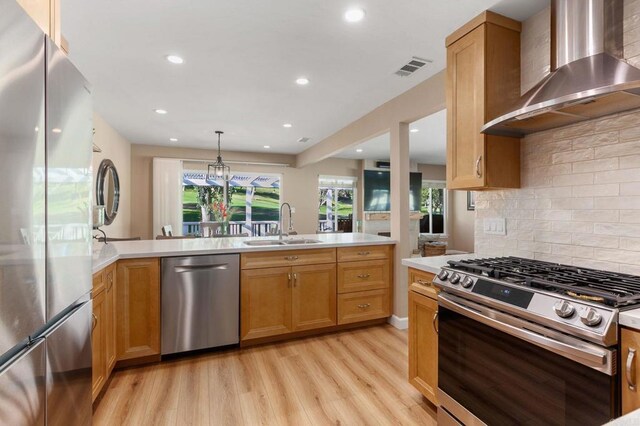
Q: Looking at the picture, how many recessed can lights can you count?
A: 9